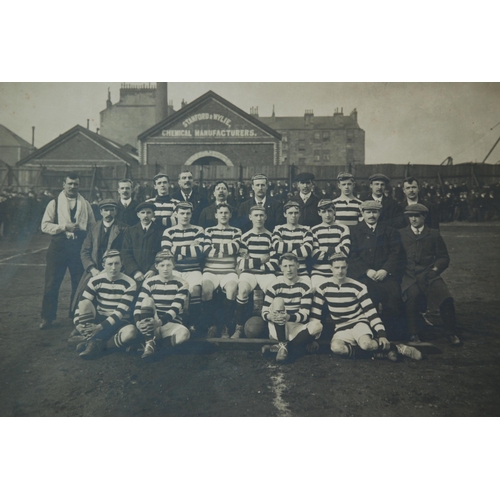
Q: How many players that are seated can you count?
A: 9